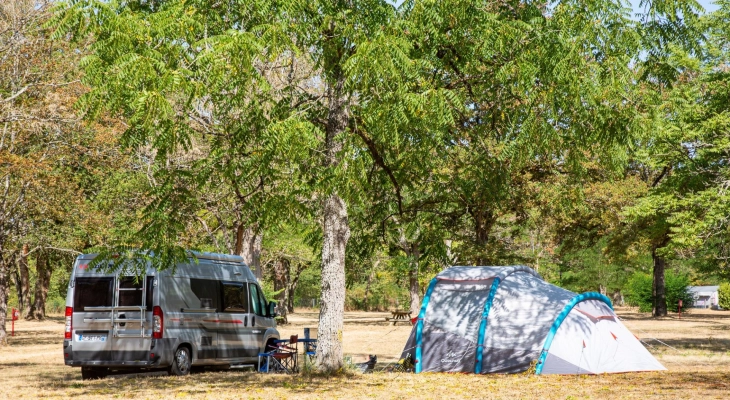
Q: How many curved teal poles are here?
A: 3